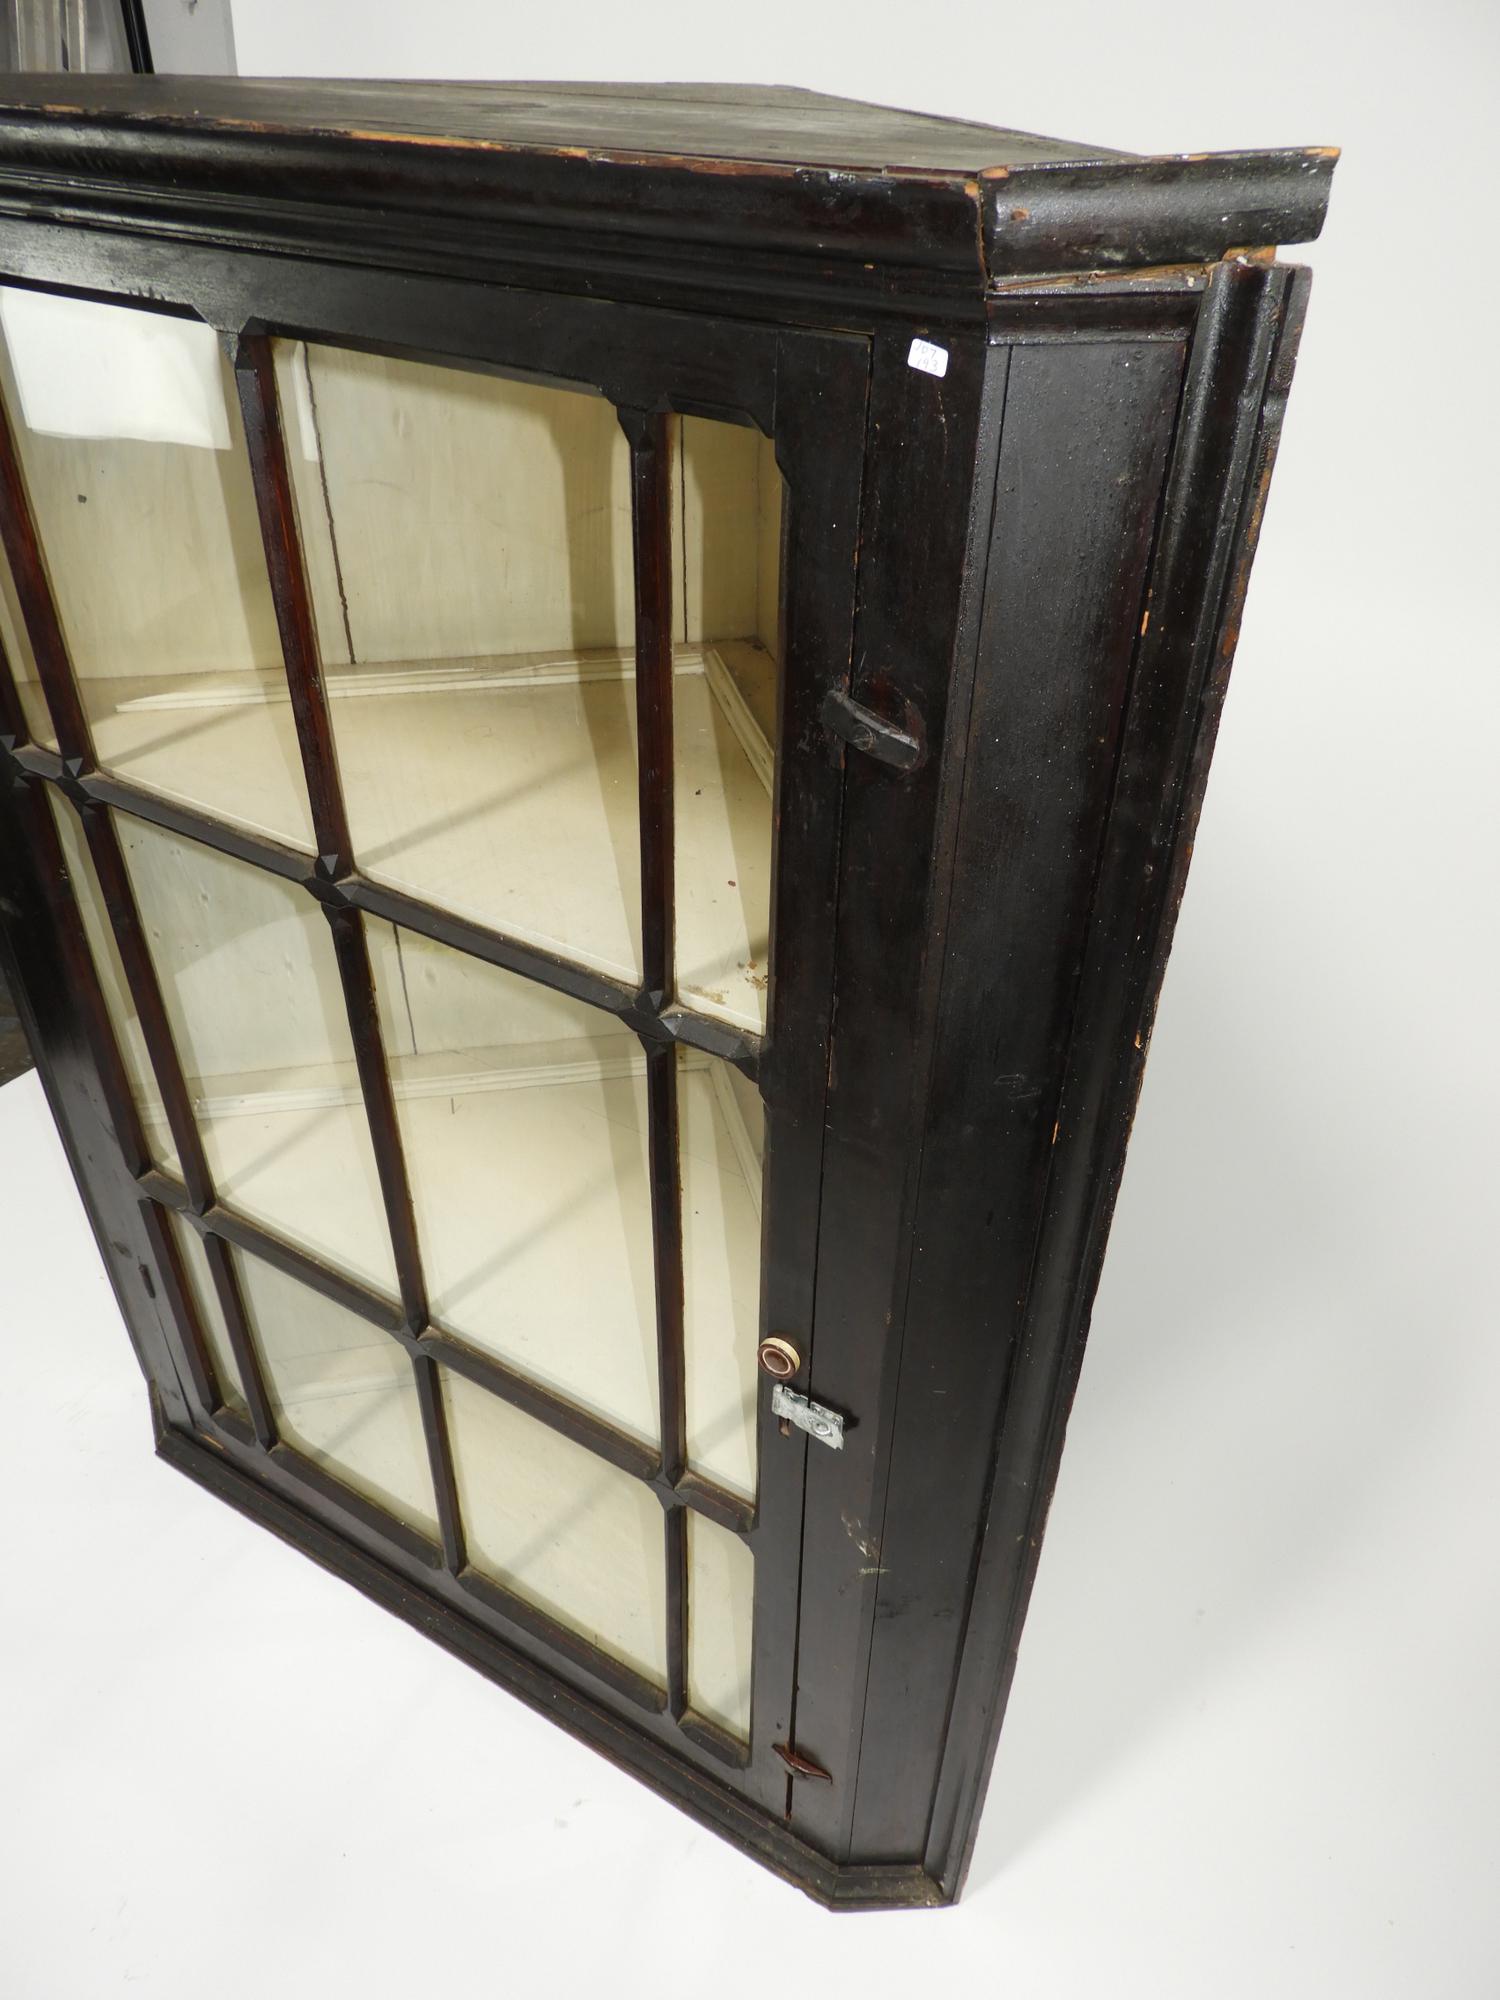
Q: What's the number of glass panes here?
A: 12